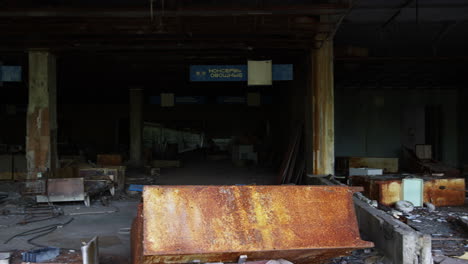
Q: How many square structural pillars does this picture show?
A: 3